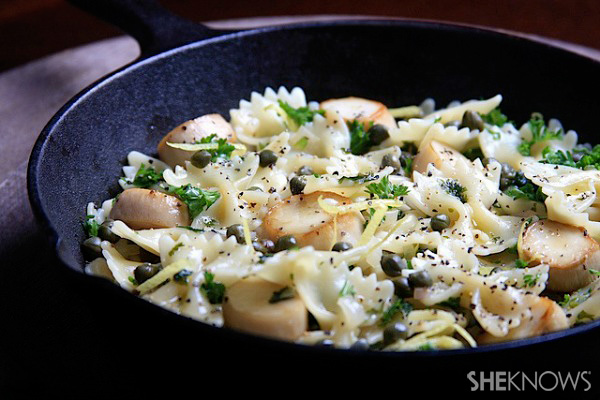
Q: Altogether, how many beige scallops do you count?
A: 8